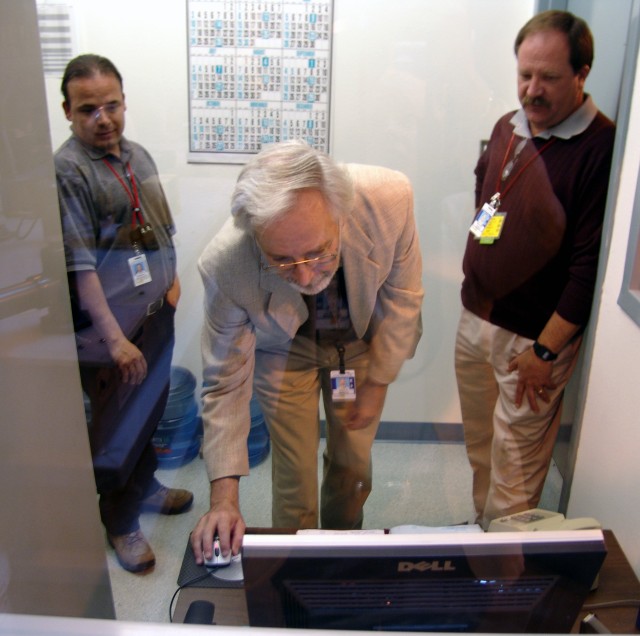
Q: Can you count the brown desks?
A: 1